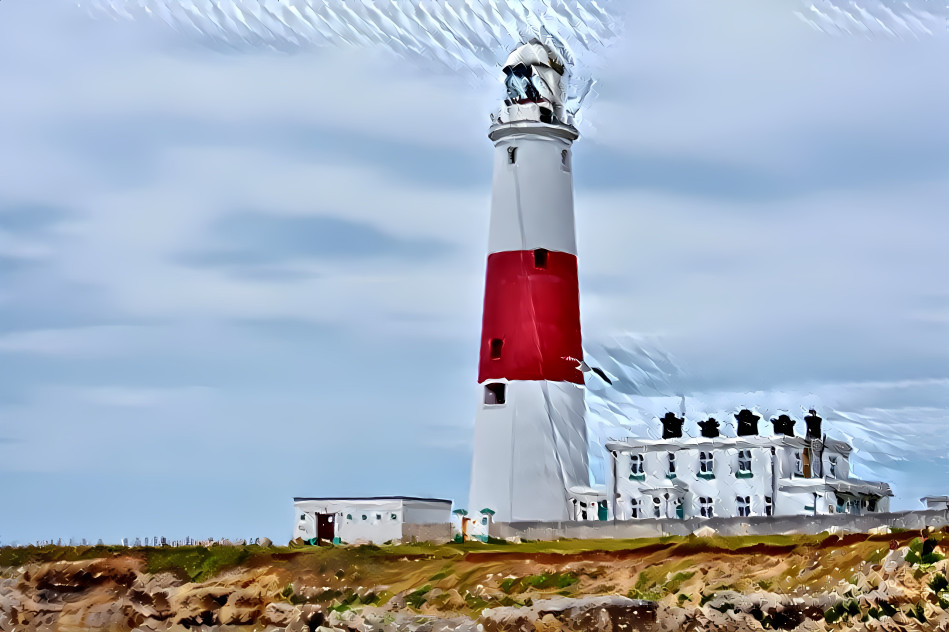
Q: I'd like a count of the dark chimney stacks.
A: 5